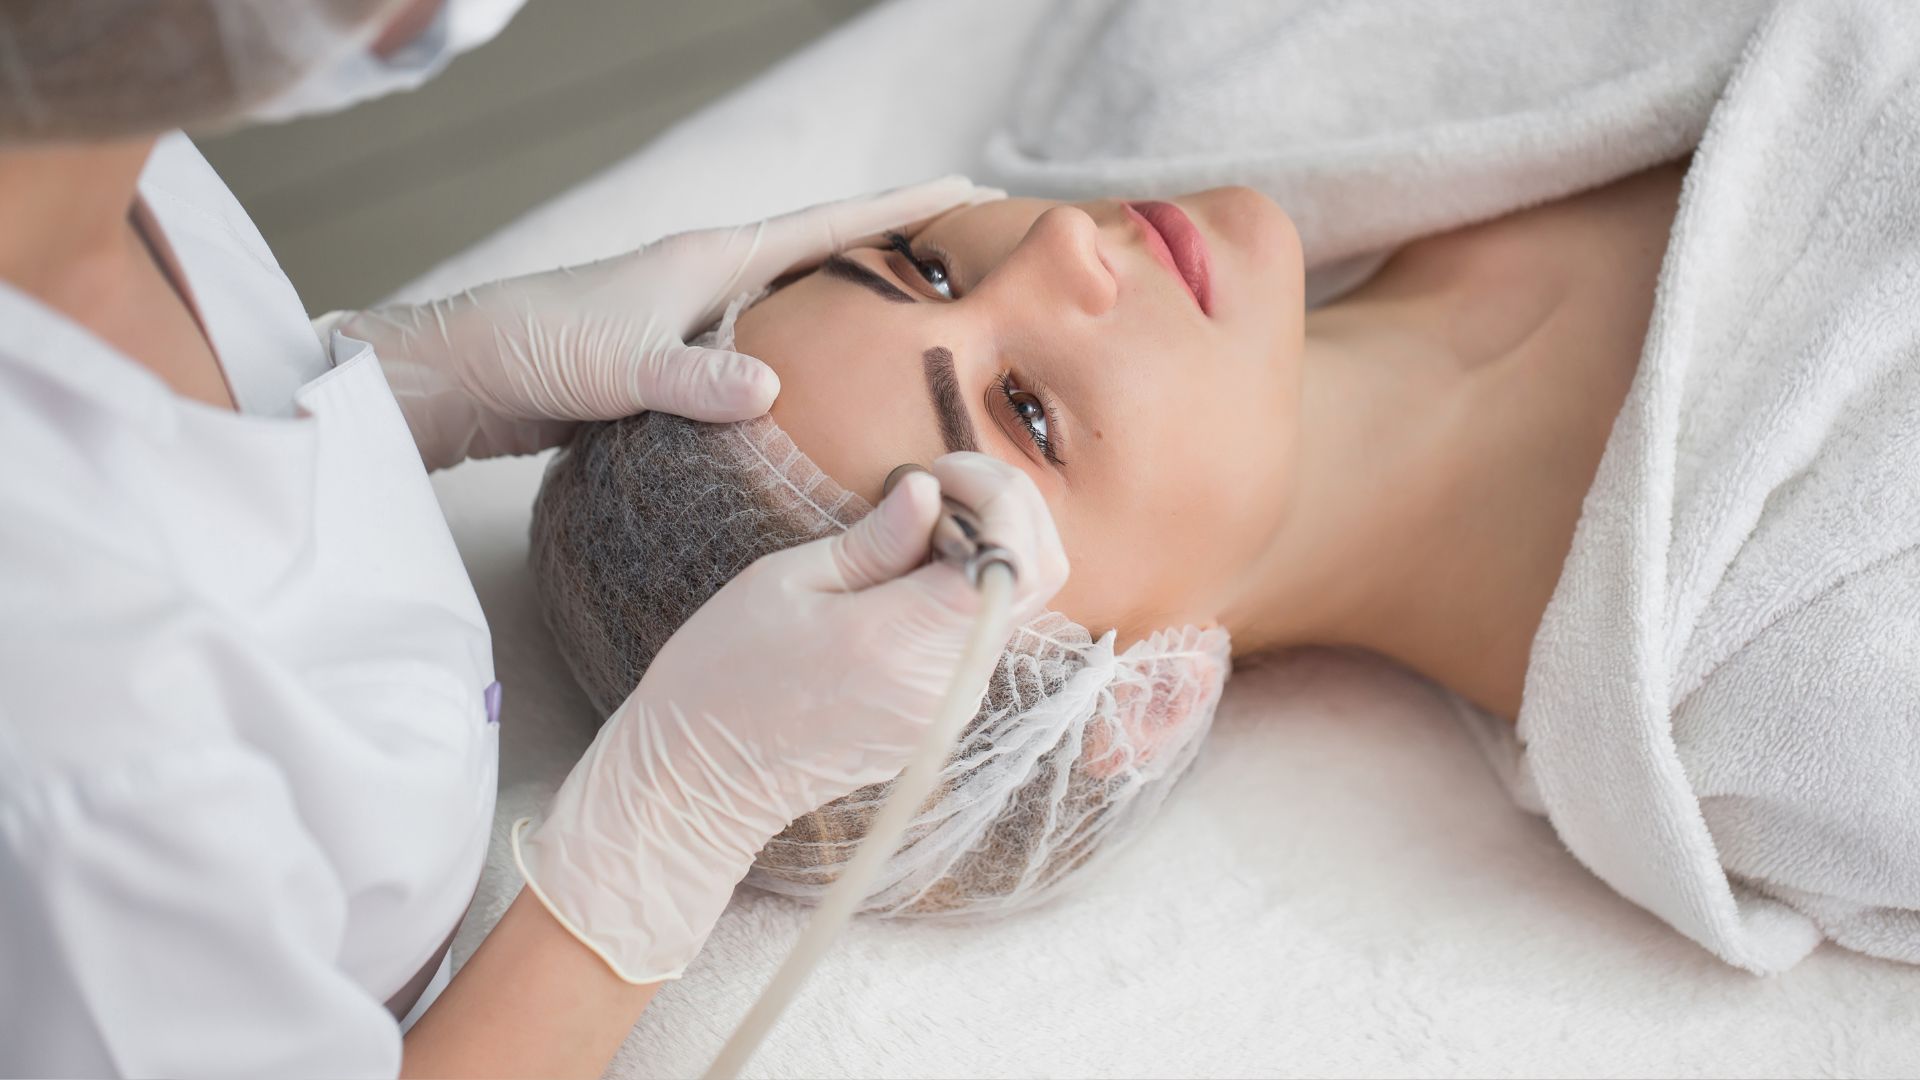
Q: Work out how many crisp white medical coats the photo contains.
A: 1